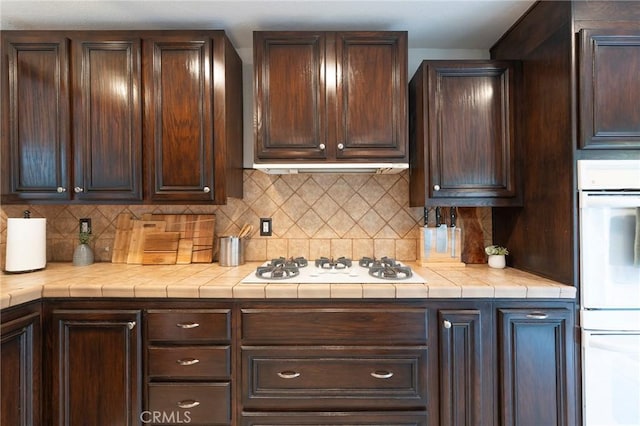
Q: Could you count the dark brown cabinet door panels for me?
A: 11